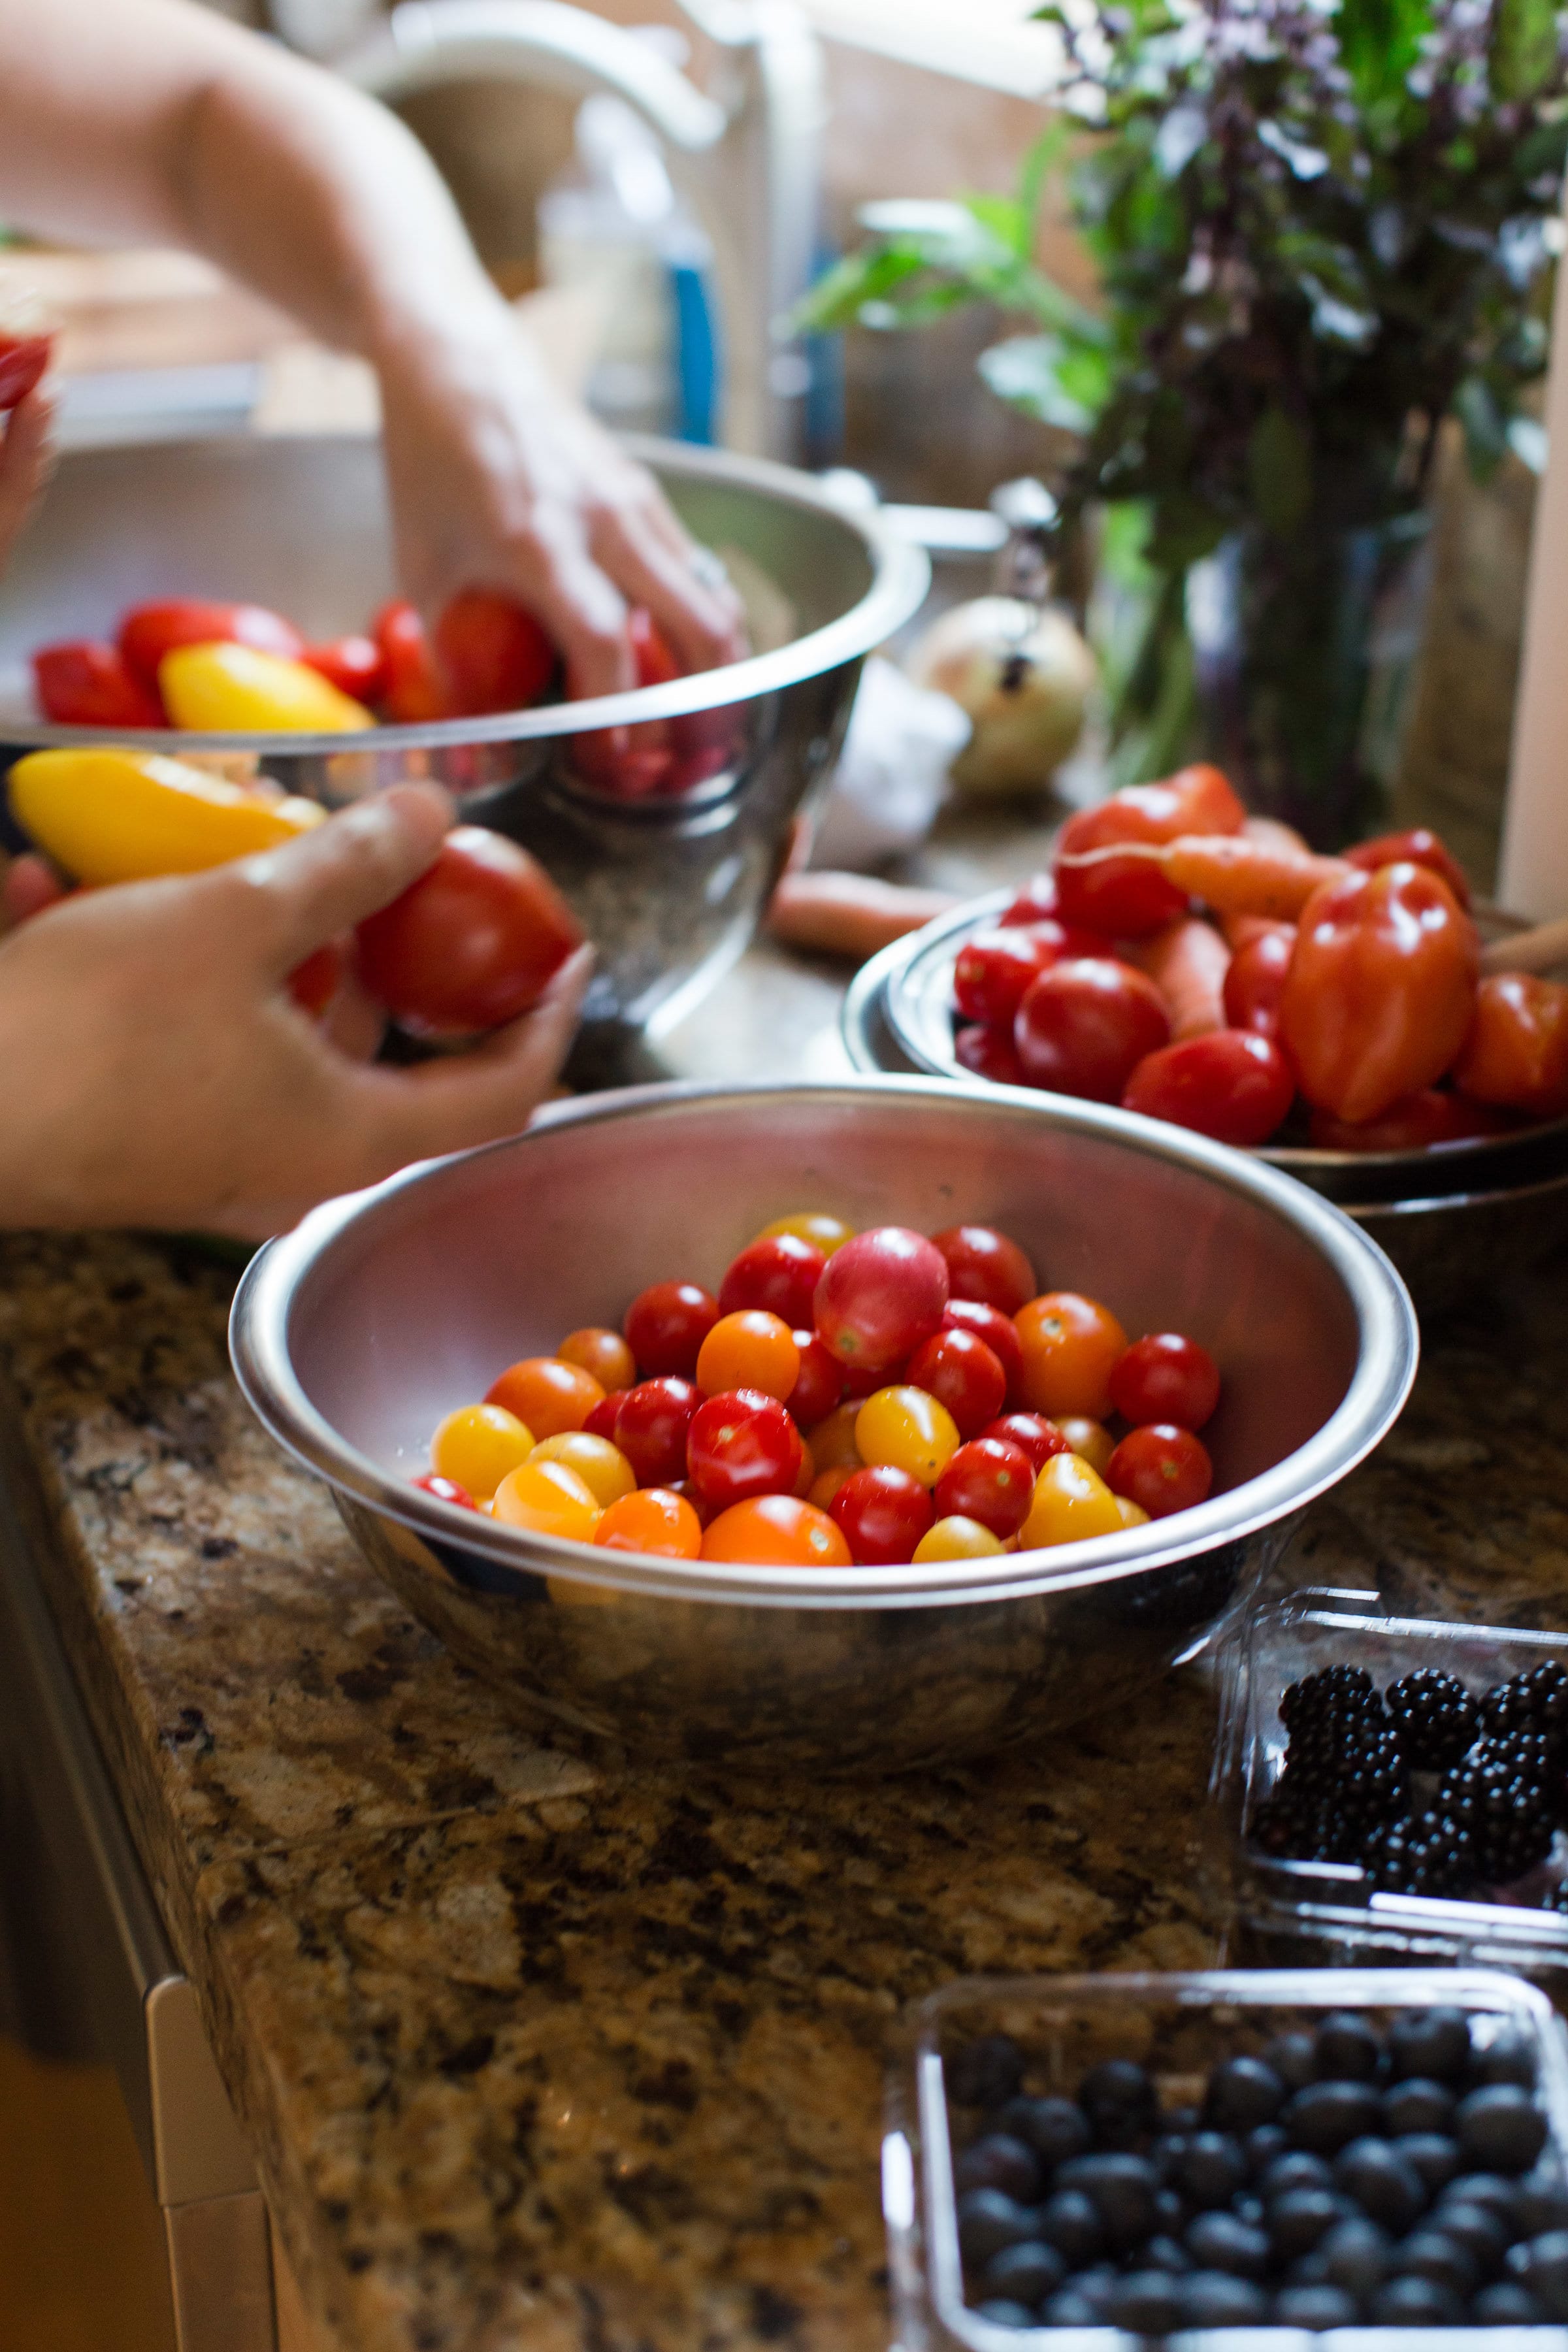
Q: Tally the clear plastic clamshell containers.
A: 2